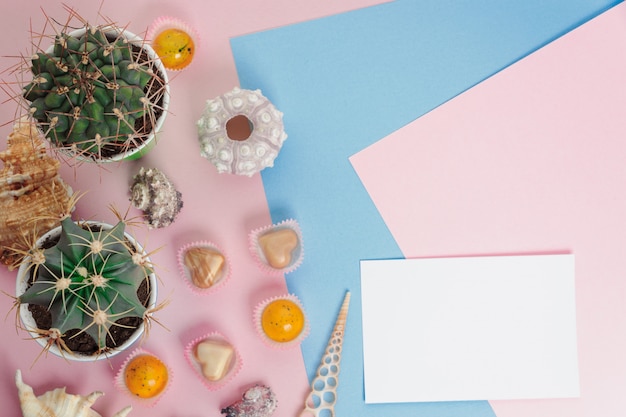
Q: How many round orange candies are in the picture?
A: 3